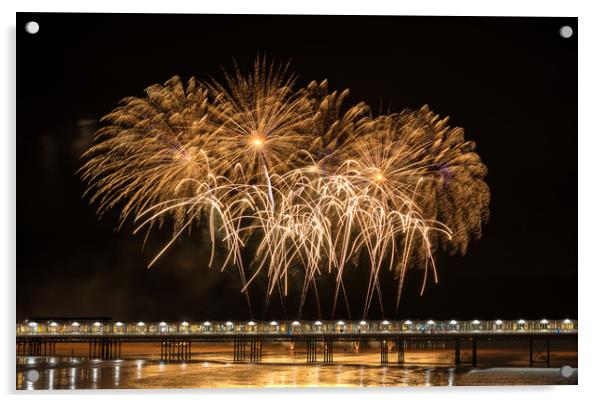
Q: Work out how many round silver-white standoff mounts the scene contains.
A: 4